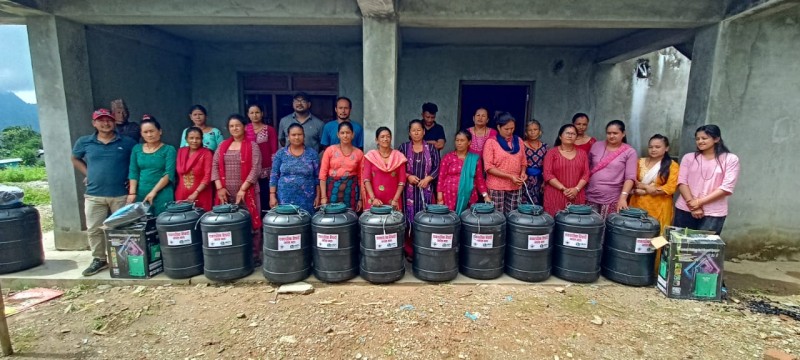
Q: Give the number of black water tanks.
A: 11